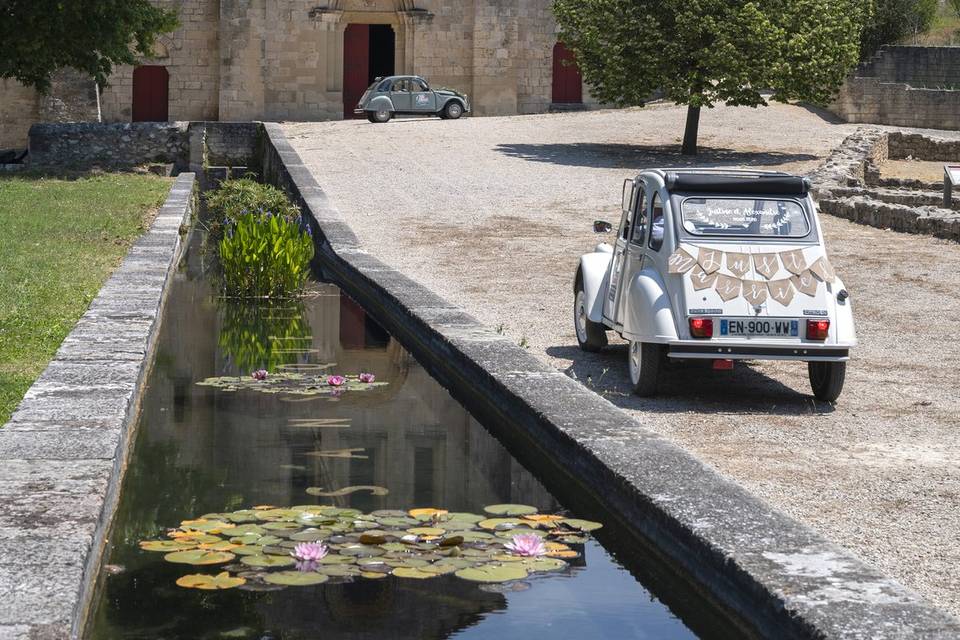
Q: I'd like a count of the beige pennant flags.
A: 11